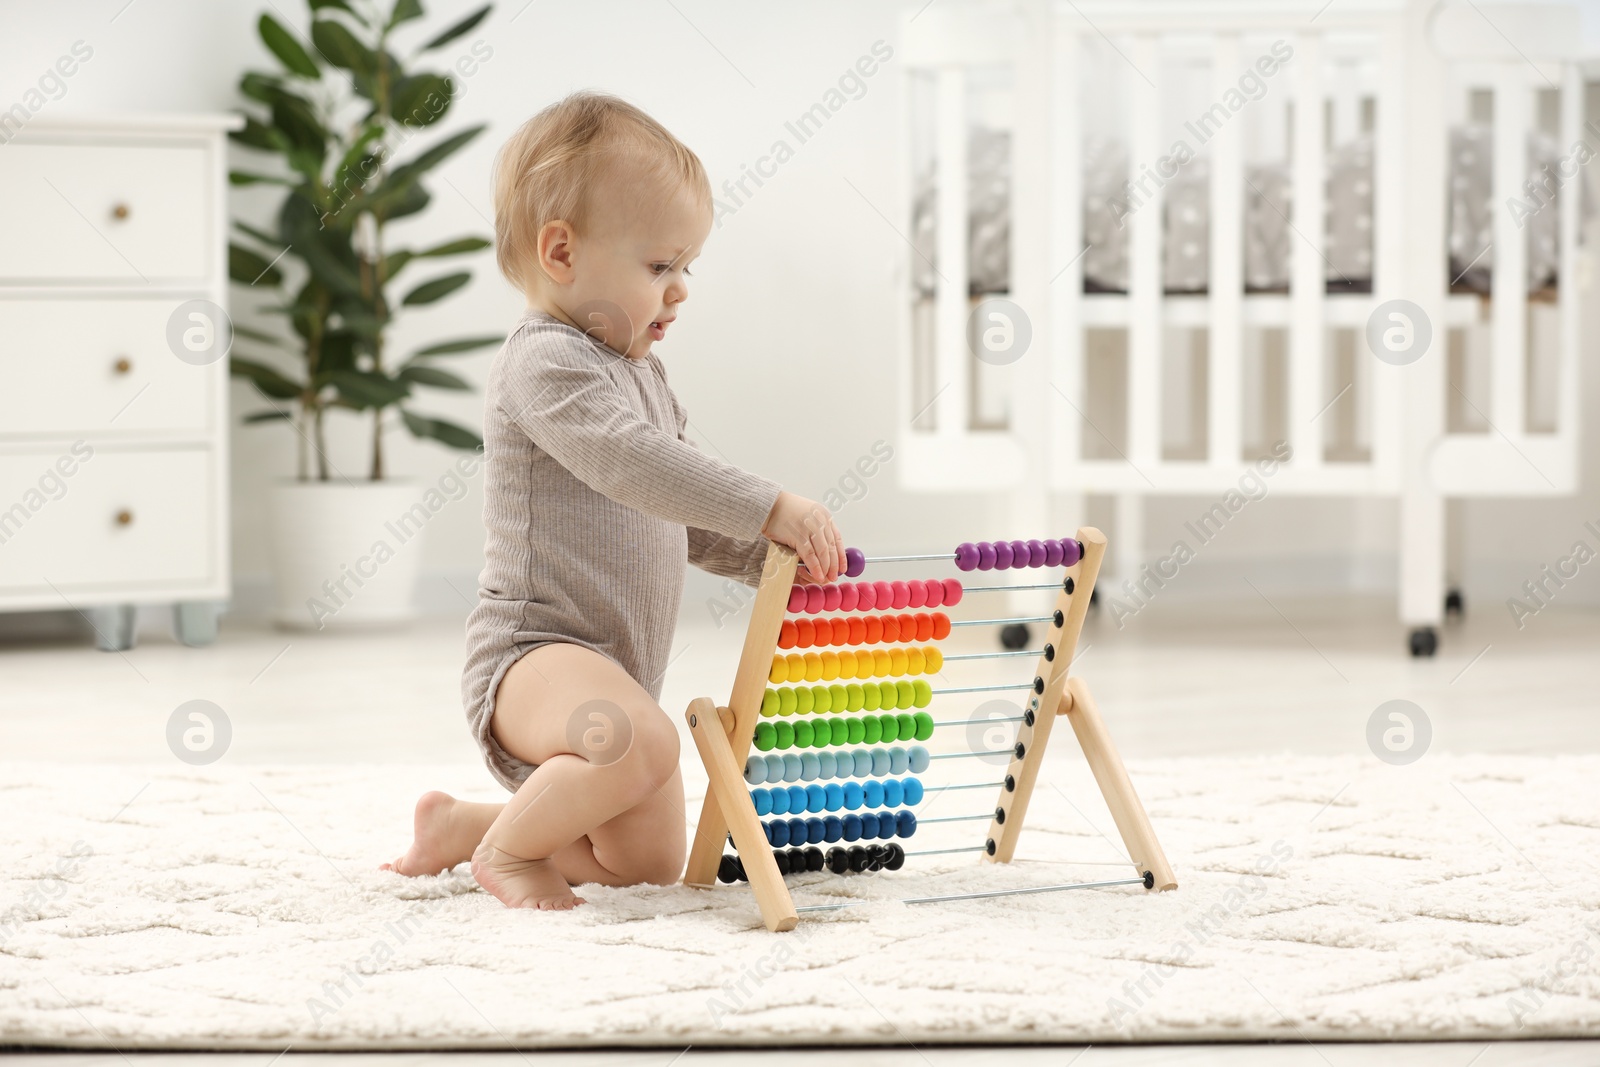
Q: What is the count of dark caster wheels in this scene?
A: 4